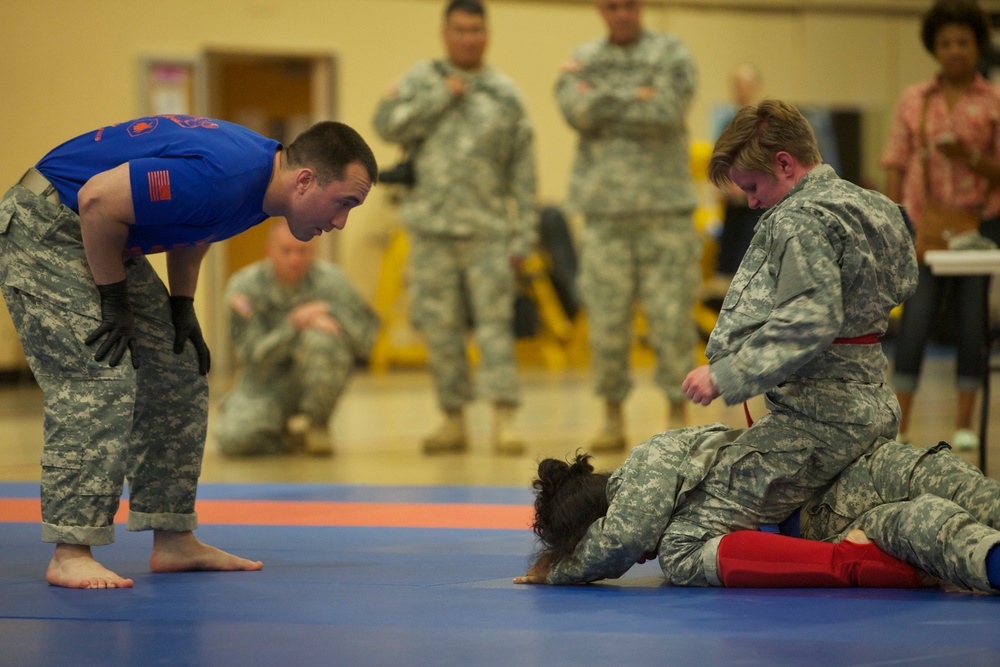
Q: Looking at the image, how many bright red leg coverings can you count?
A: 1